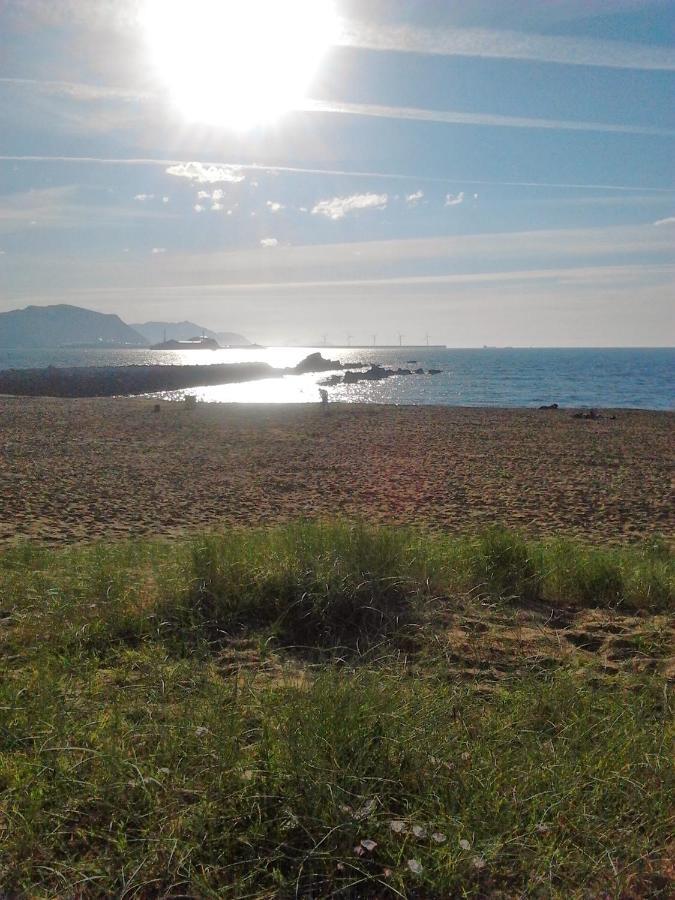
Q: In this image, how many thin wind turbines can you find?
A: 5